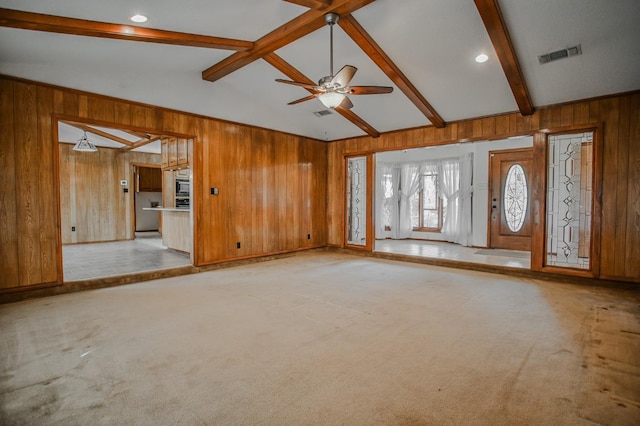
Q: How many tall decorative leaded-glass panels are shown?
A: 2